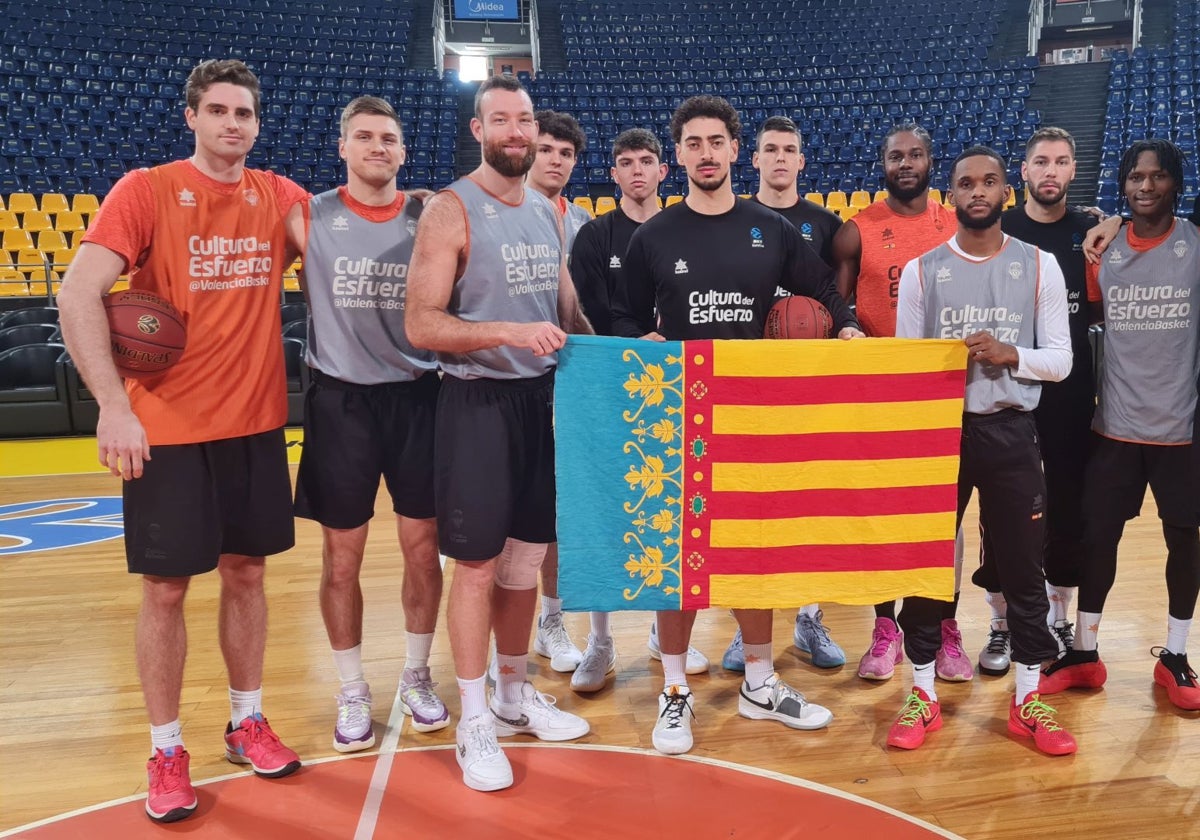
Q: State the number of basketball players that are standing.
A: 11